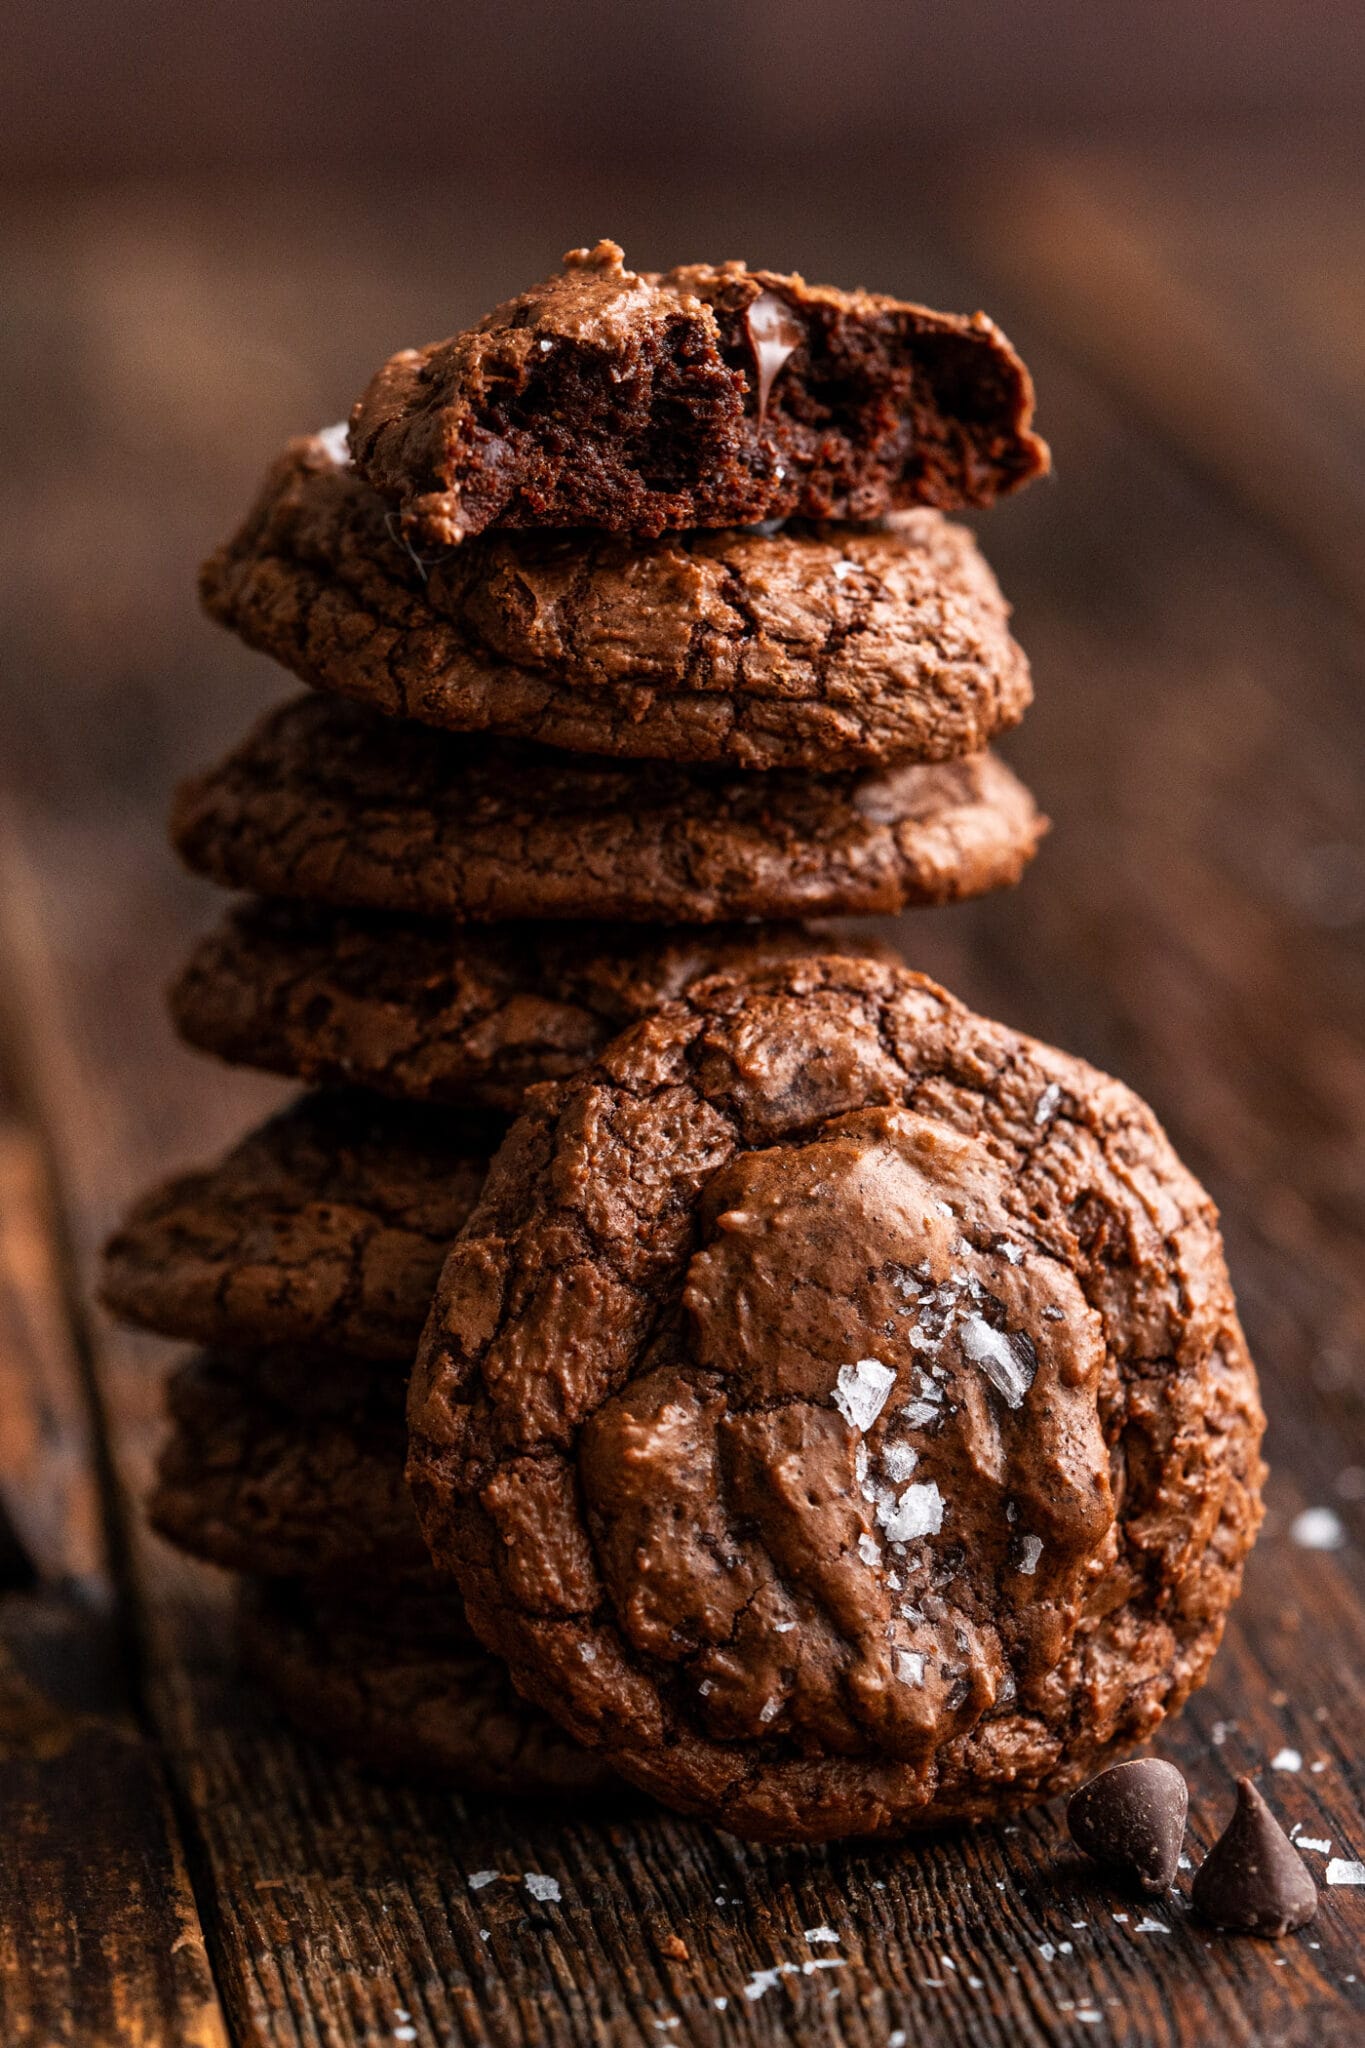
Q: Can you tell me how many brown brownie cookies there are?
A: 8